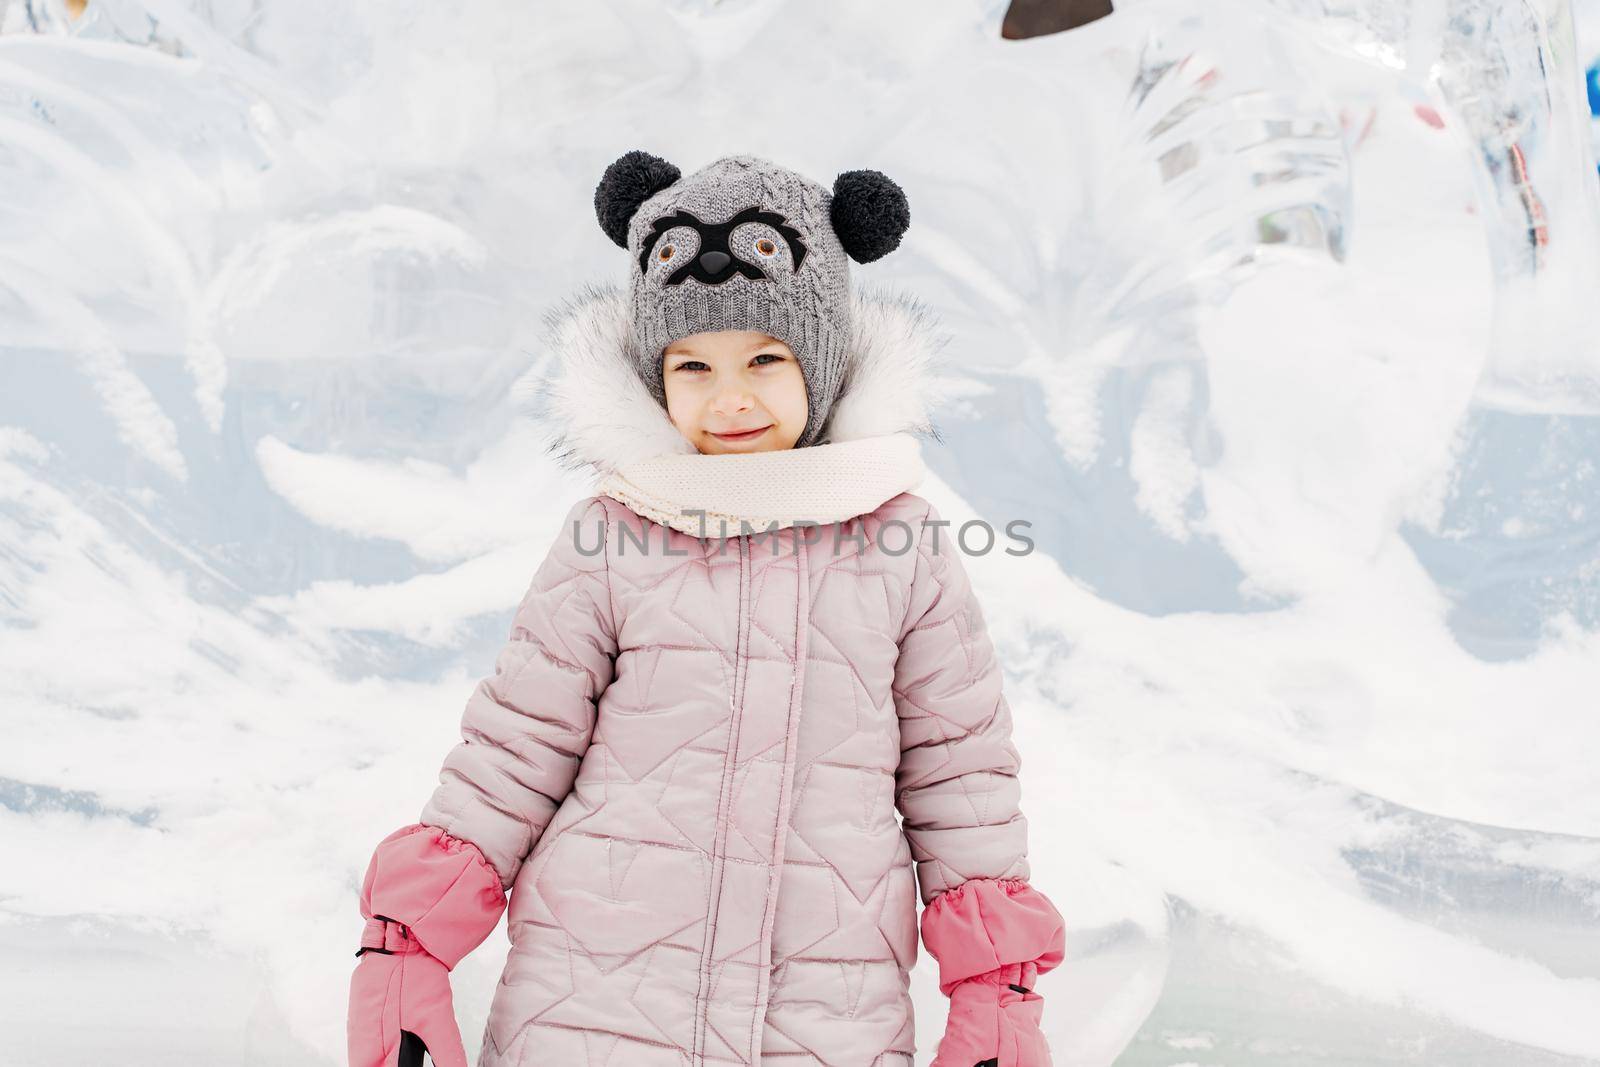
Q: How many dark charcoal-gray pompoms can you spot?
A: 2